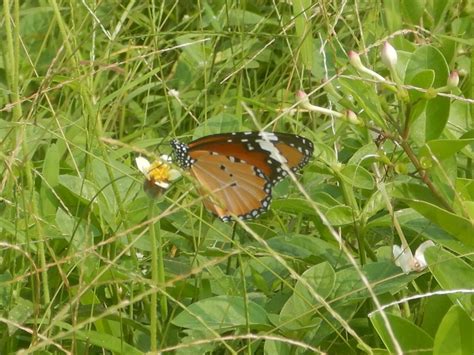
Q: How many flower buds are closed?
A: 5